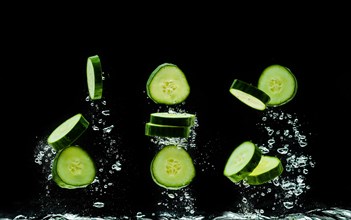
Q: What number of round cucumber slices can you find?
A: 11